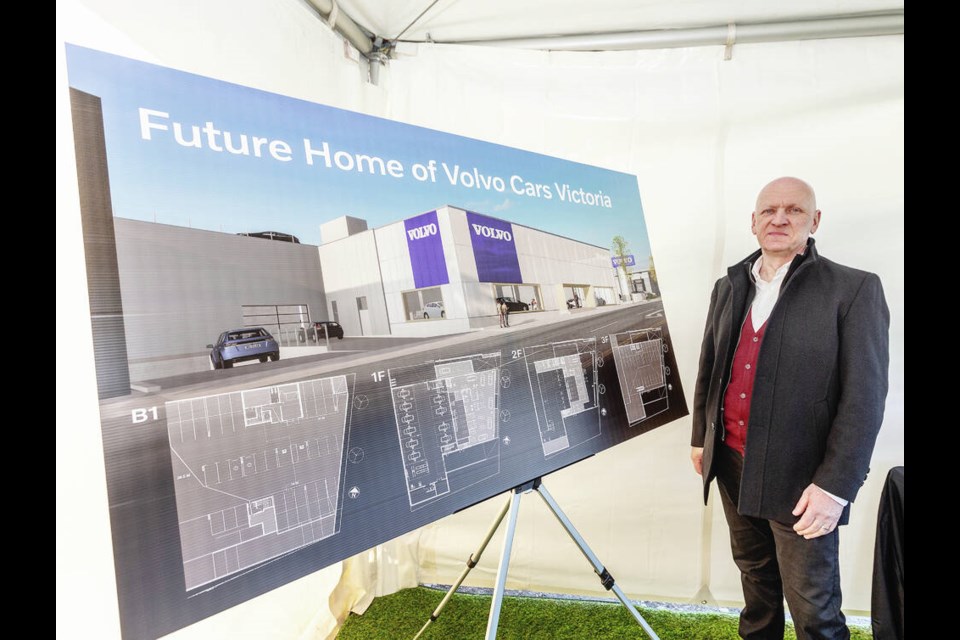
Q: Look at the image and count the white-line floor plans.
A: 4